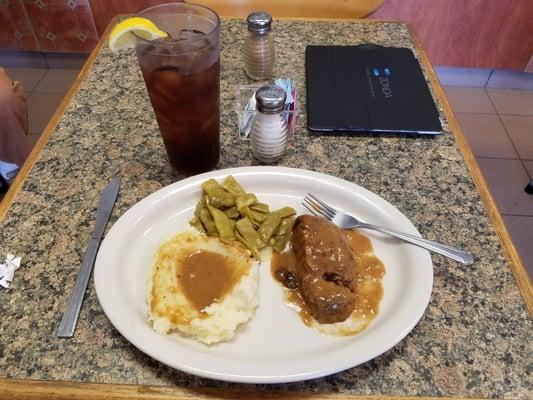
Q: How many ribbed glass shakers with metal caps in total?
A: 2